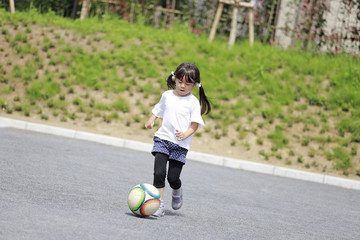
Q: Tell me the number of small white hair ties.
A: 2